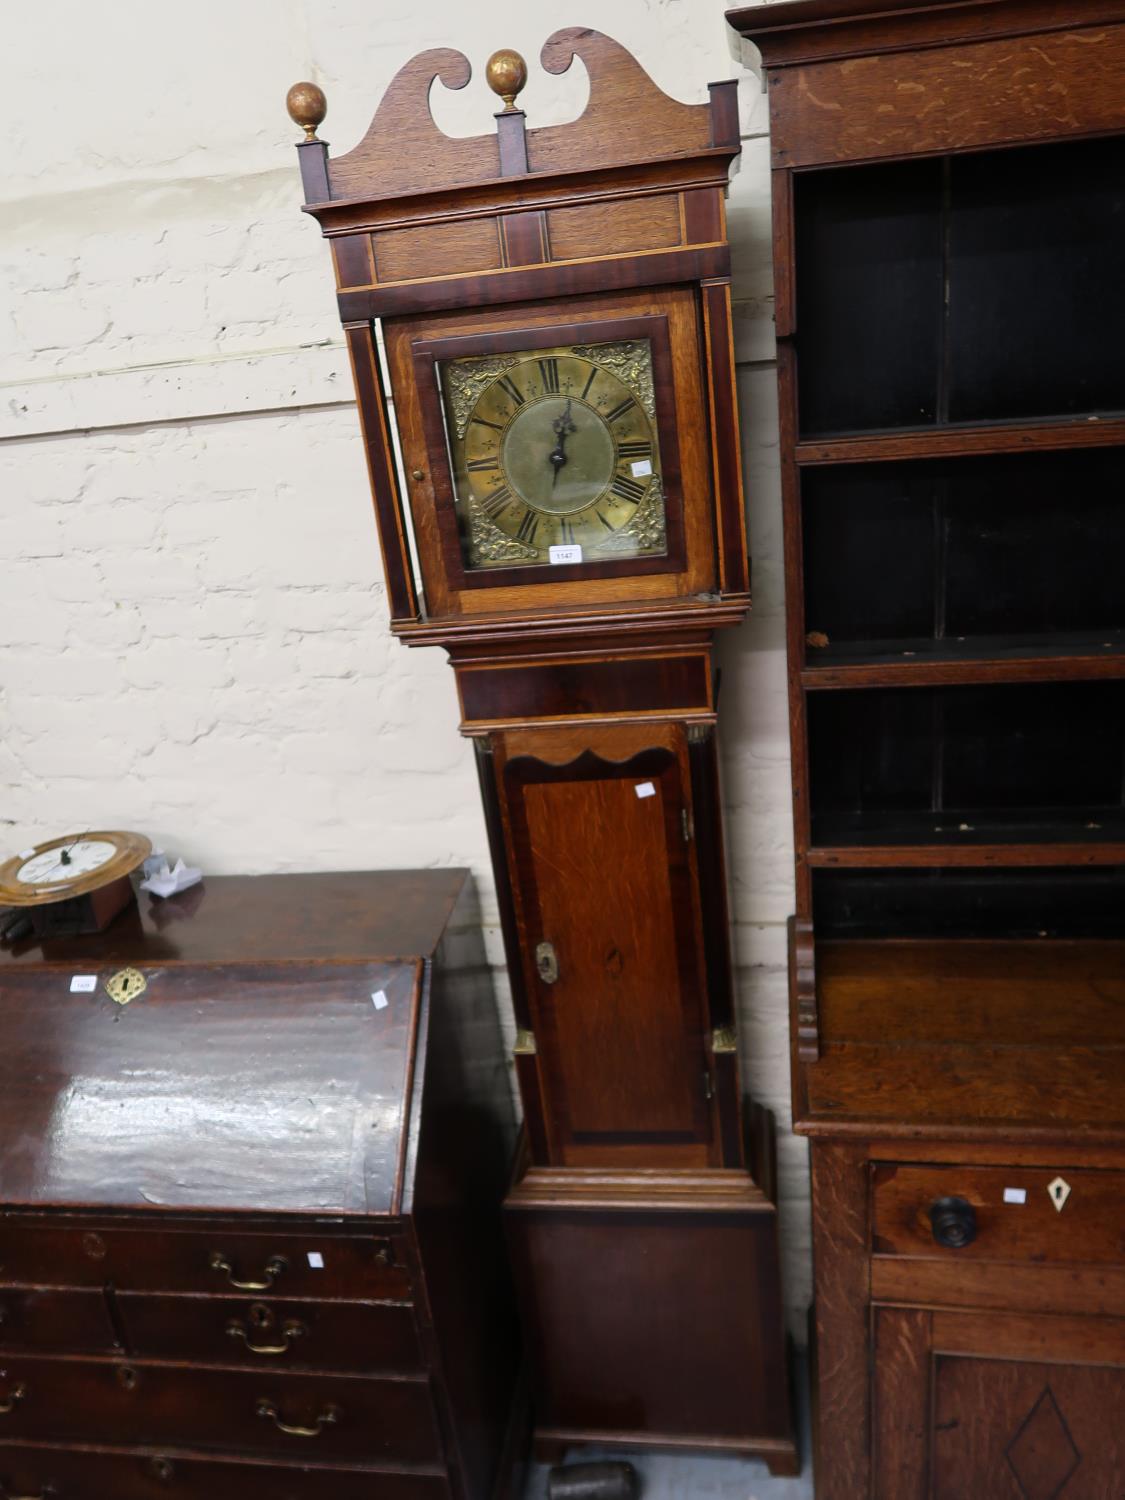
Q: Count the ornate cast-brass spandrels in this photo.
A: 4